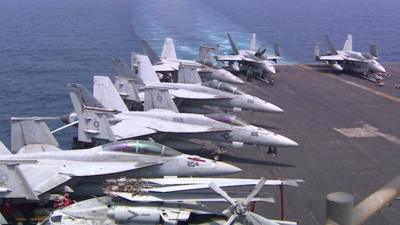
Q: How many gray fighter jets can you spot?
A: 6